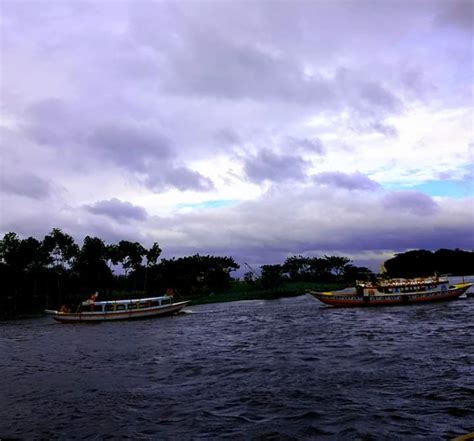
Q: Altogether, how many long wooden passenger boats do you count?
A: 2